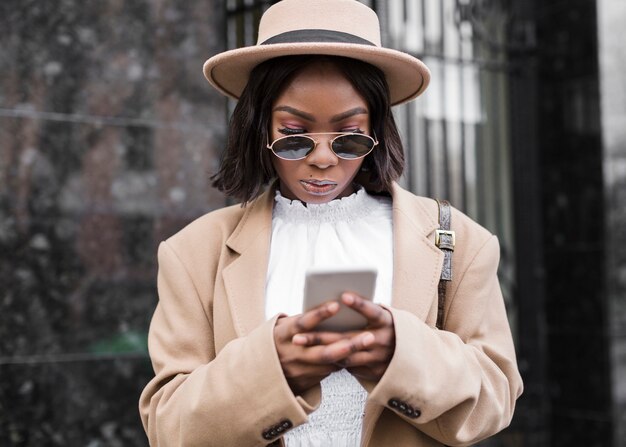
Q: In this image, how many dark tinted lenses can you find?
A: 2